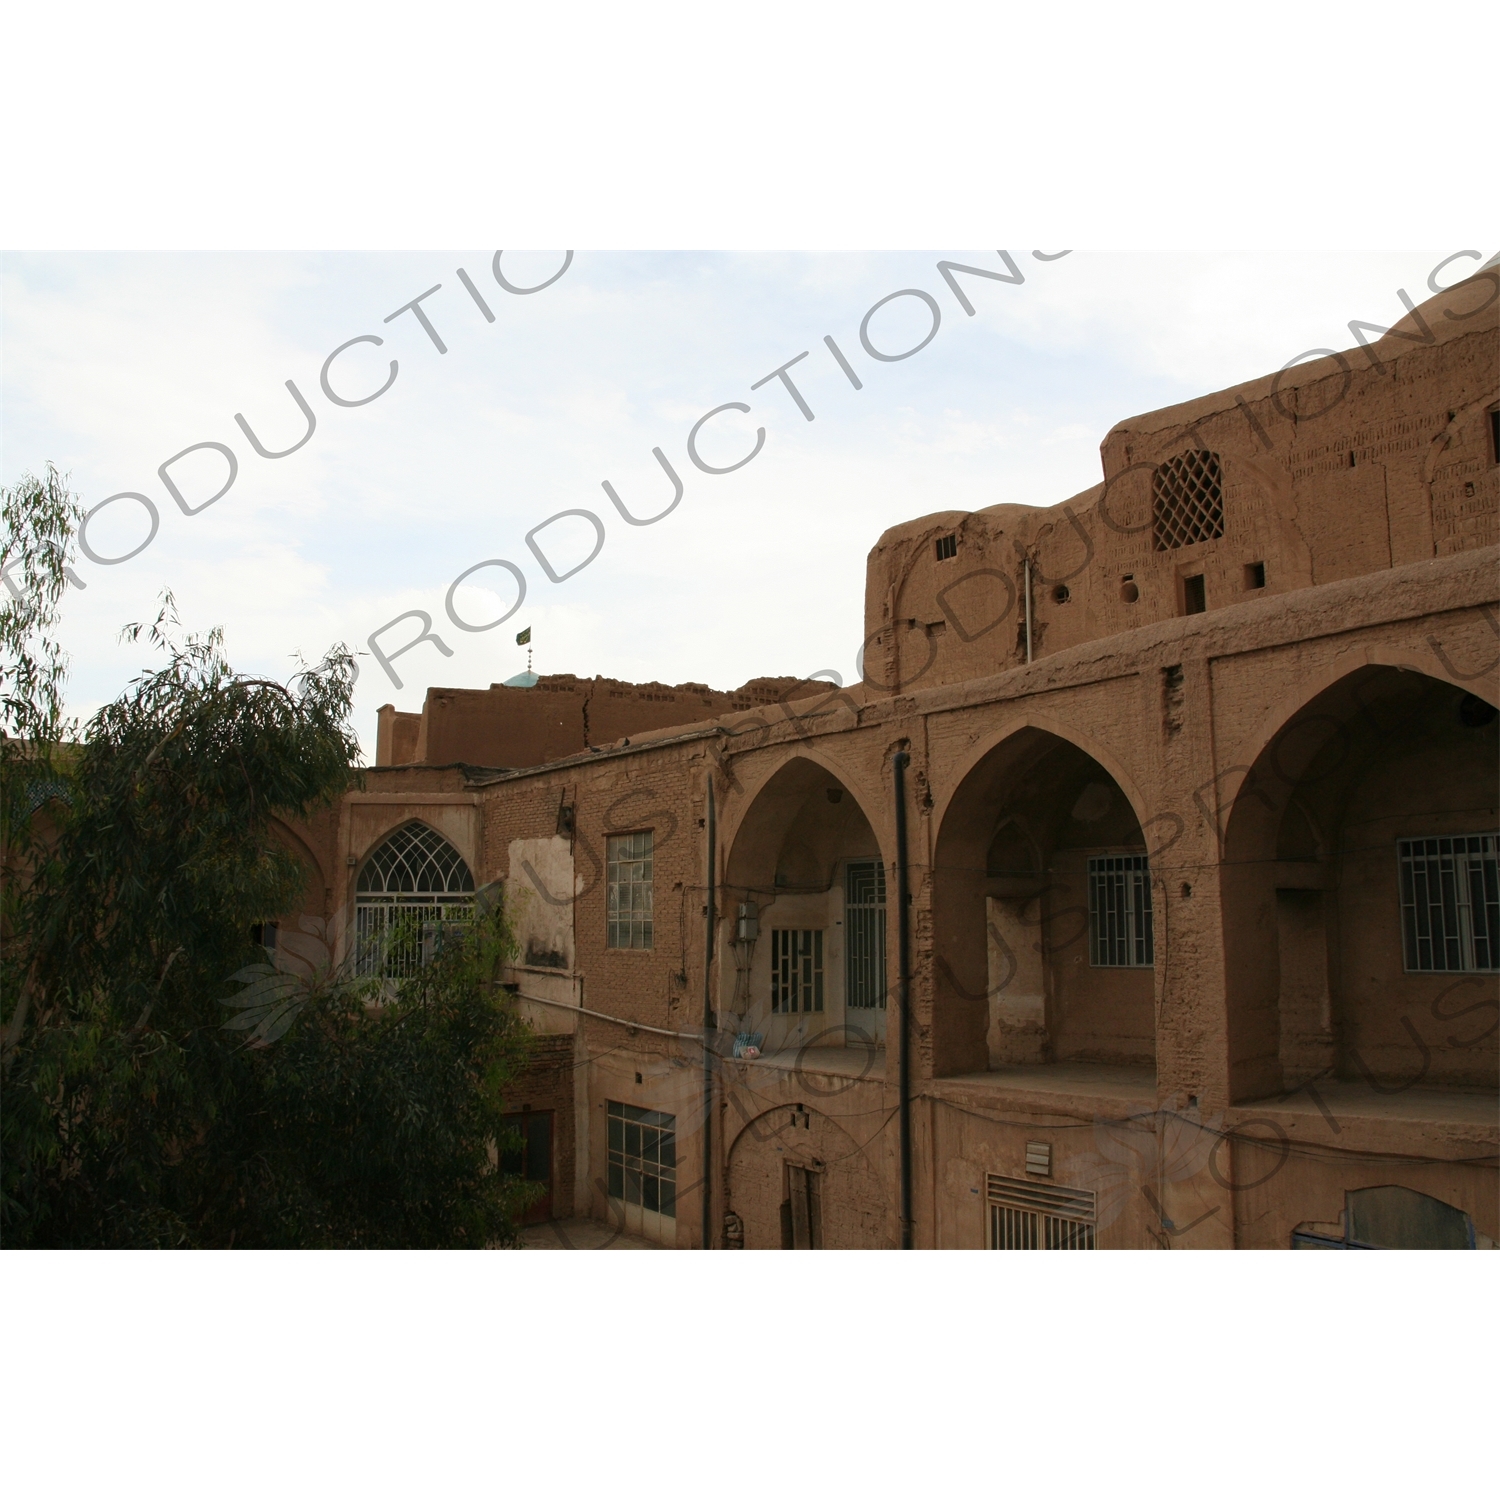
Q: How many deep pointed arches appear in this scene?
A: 3